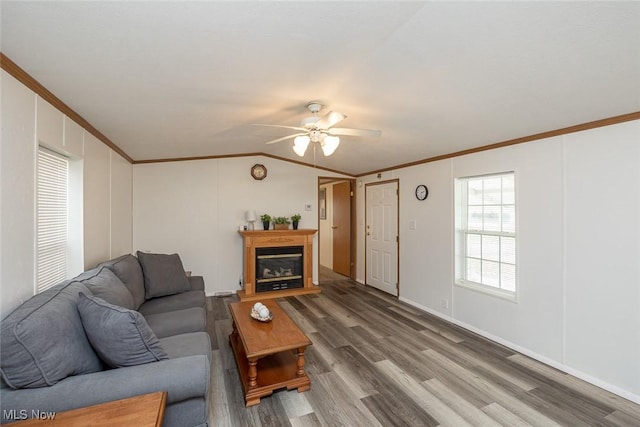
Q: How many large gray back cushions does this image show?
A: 3